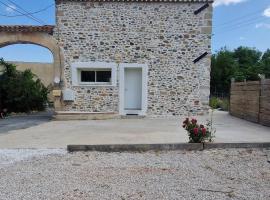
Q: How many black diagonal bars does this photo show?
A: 2